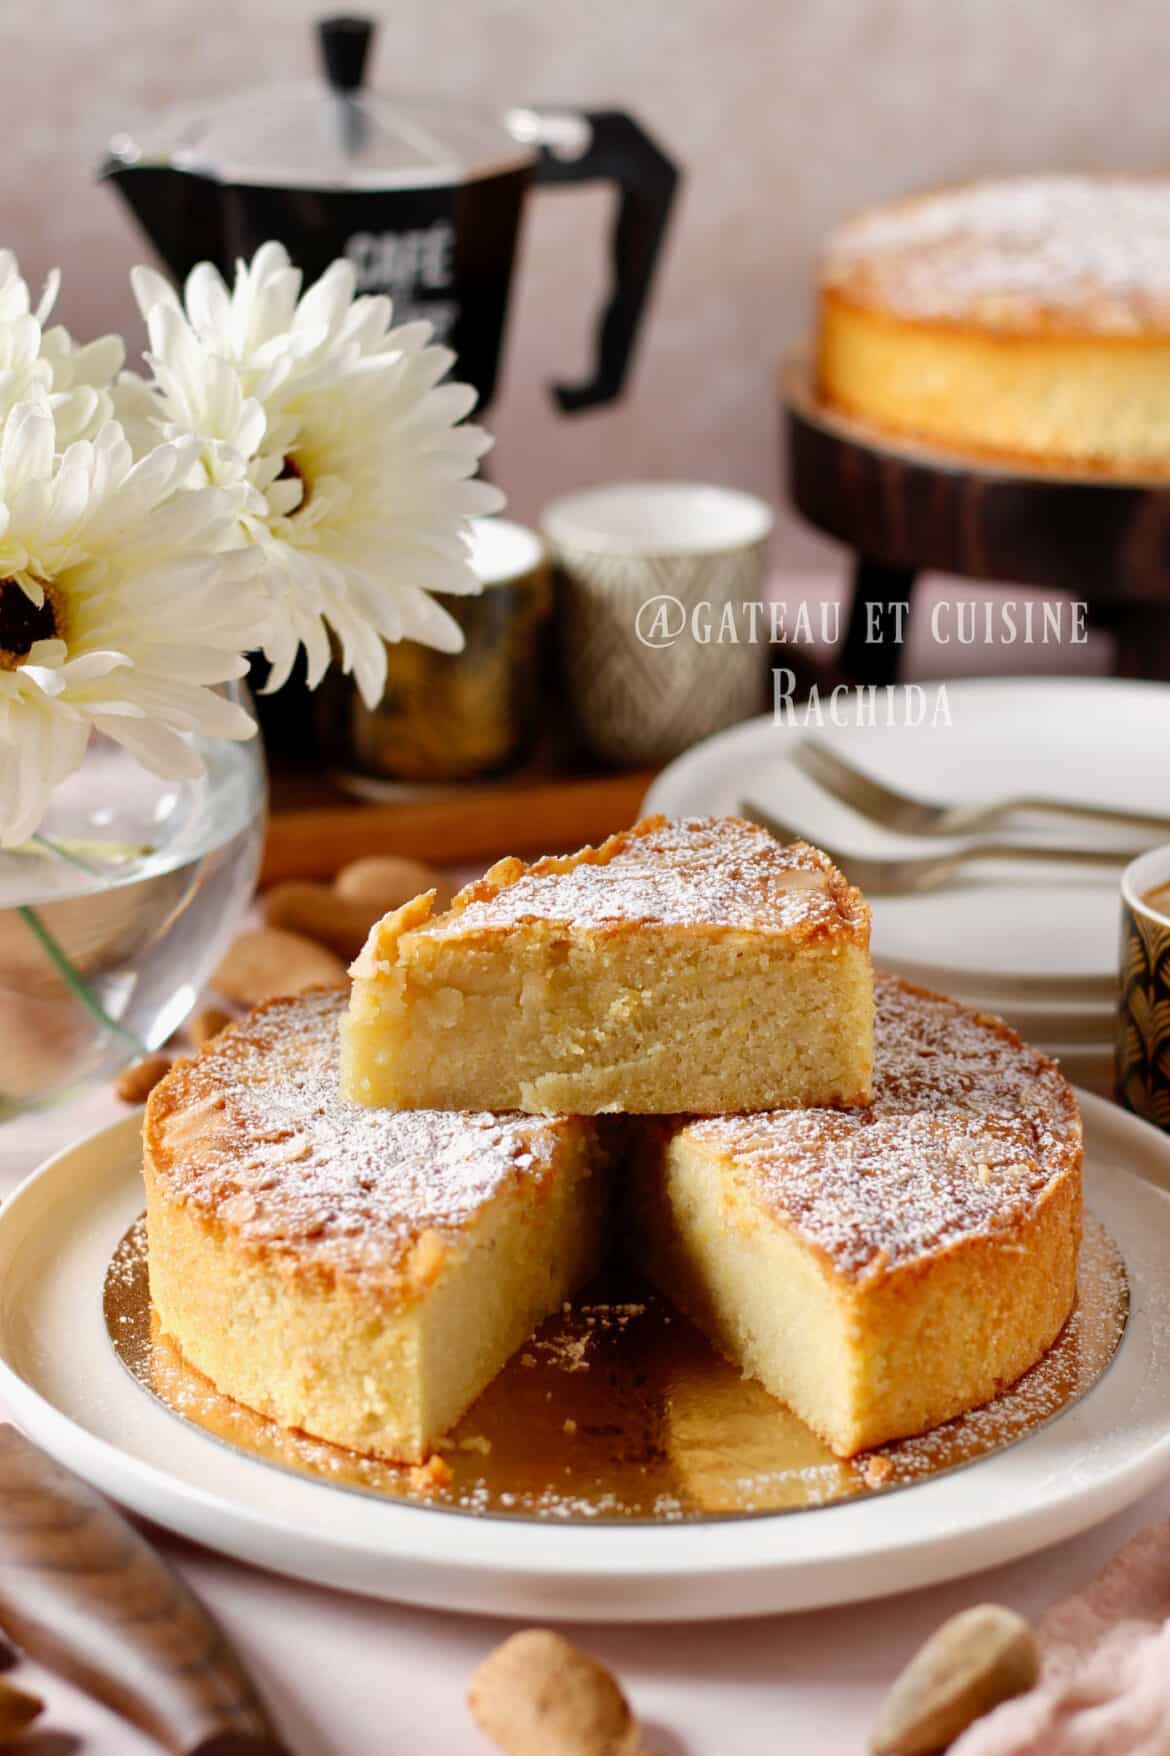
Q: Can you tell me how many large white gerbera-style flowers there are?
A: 3